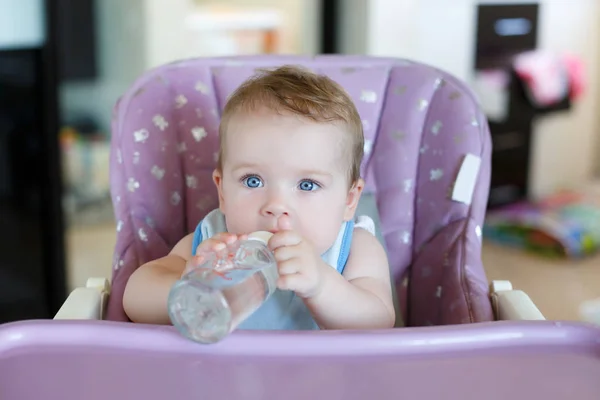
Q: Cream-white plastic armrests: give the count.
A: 2